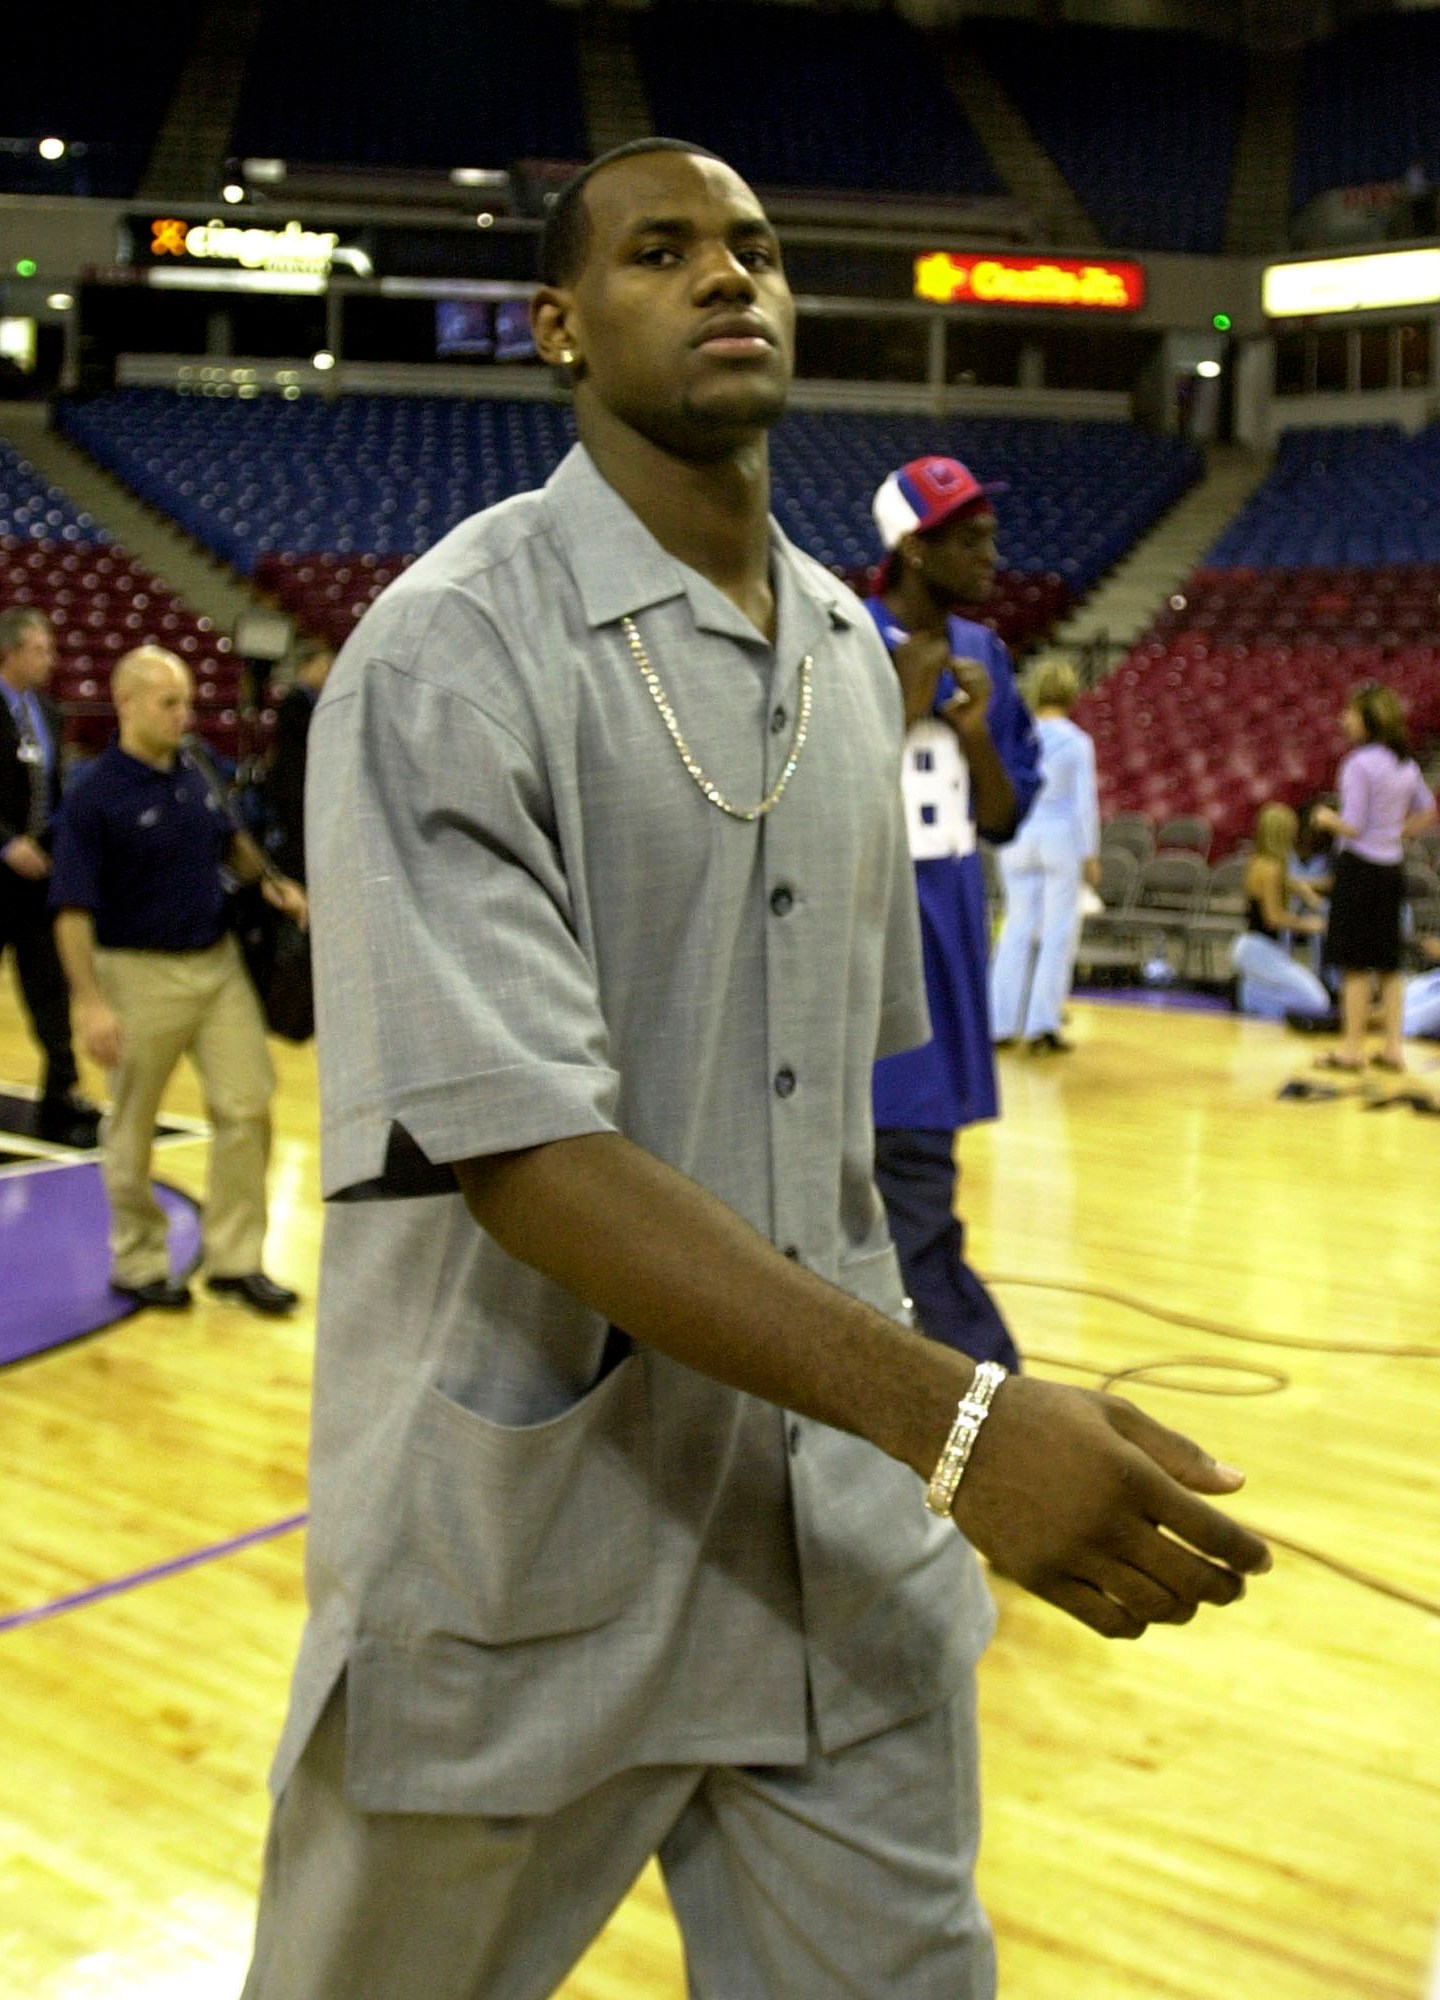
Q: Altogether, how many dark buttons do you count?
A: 5